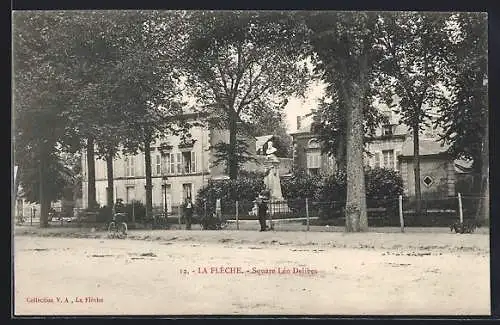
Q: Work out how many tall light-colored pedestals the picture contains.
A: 1